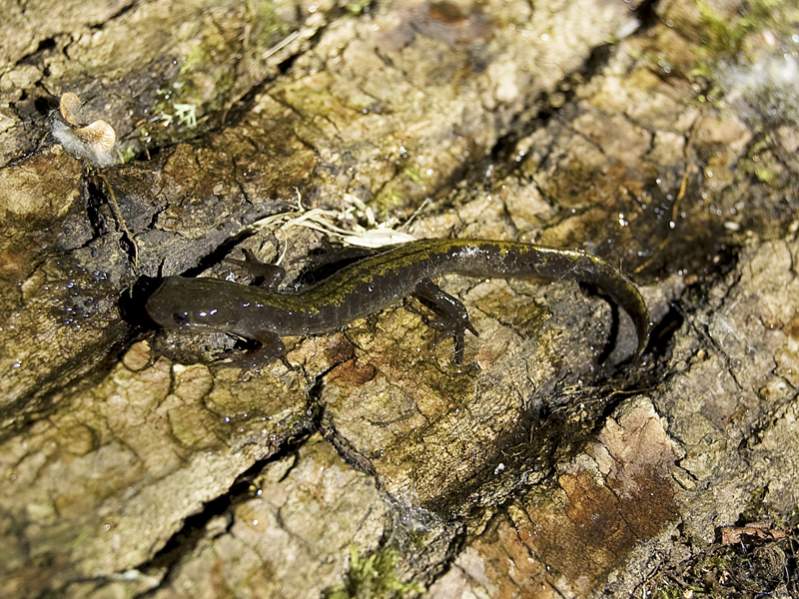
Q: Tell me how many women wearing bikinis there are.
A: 0